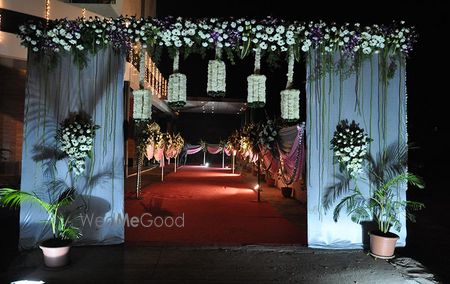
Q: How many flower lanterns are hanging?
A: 5